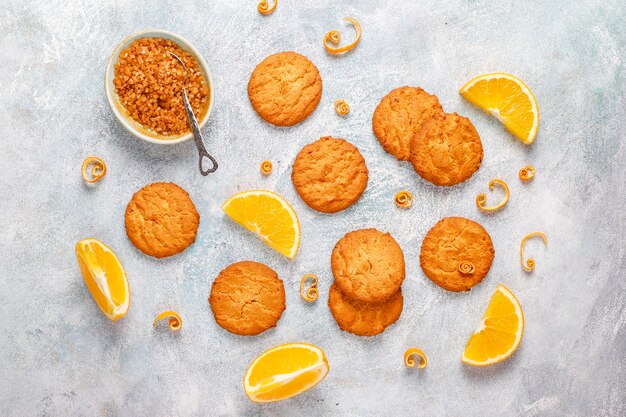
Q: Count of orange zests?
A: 13